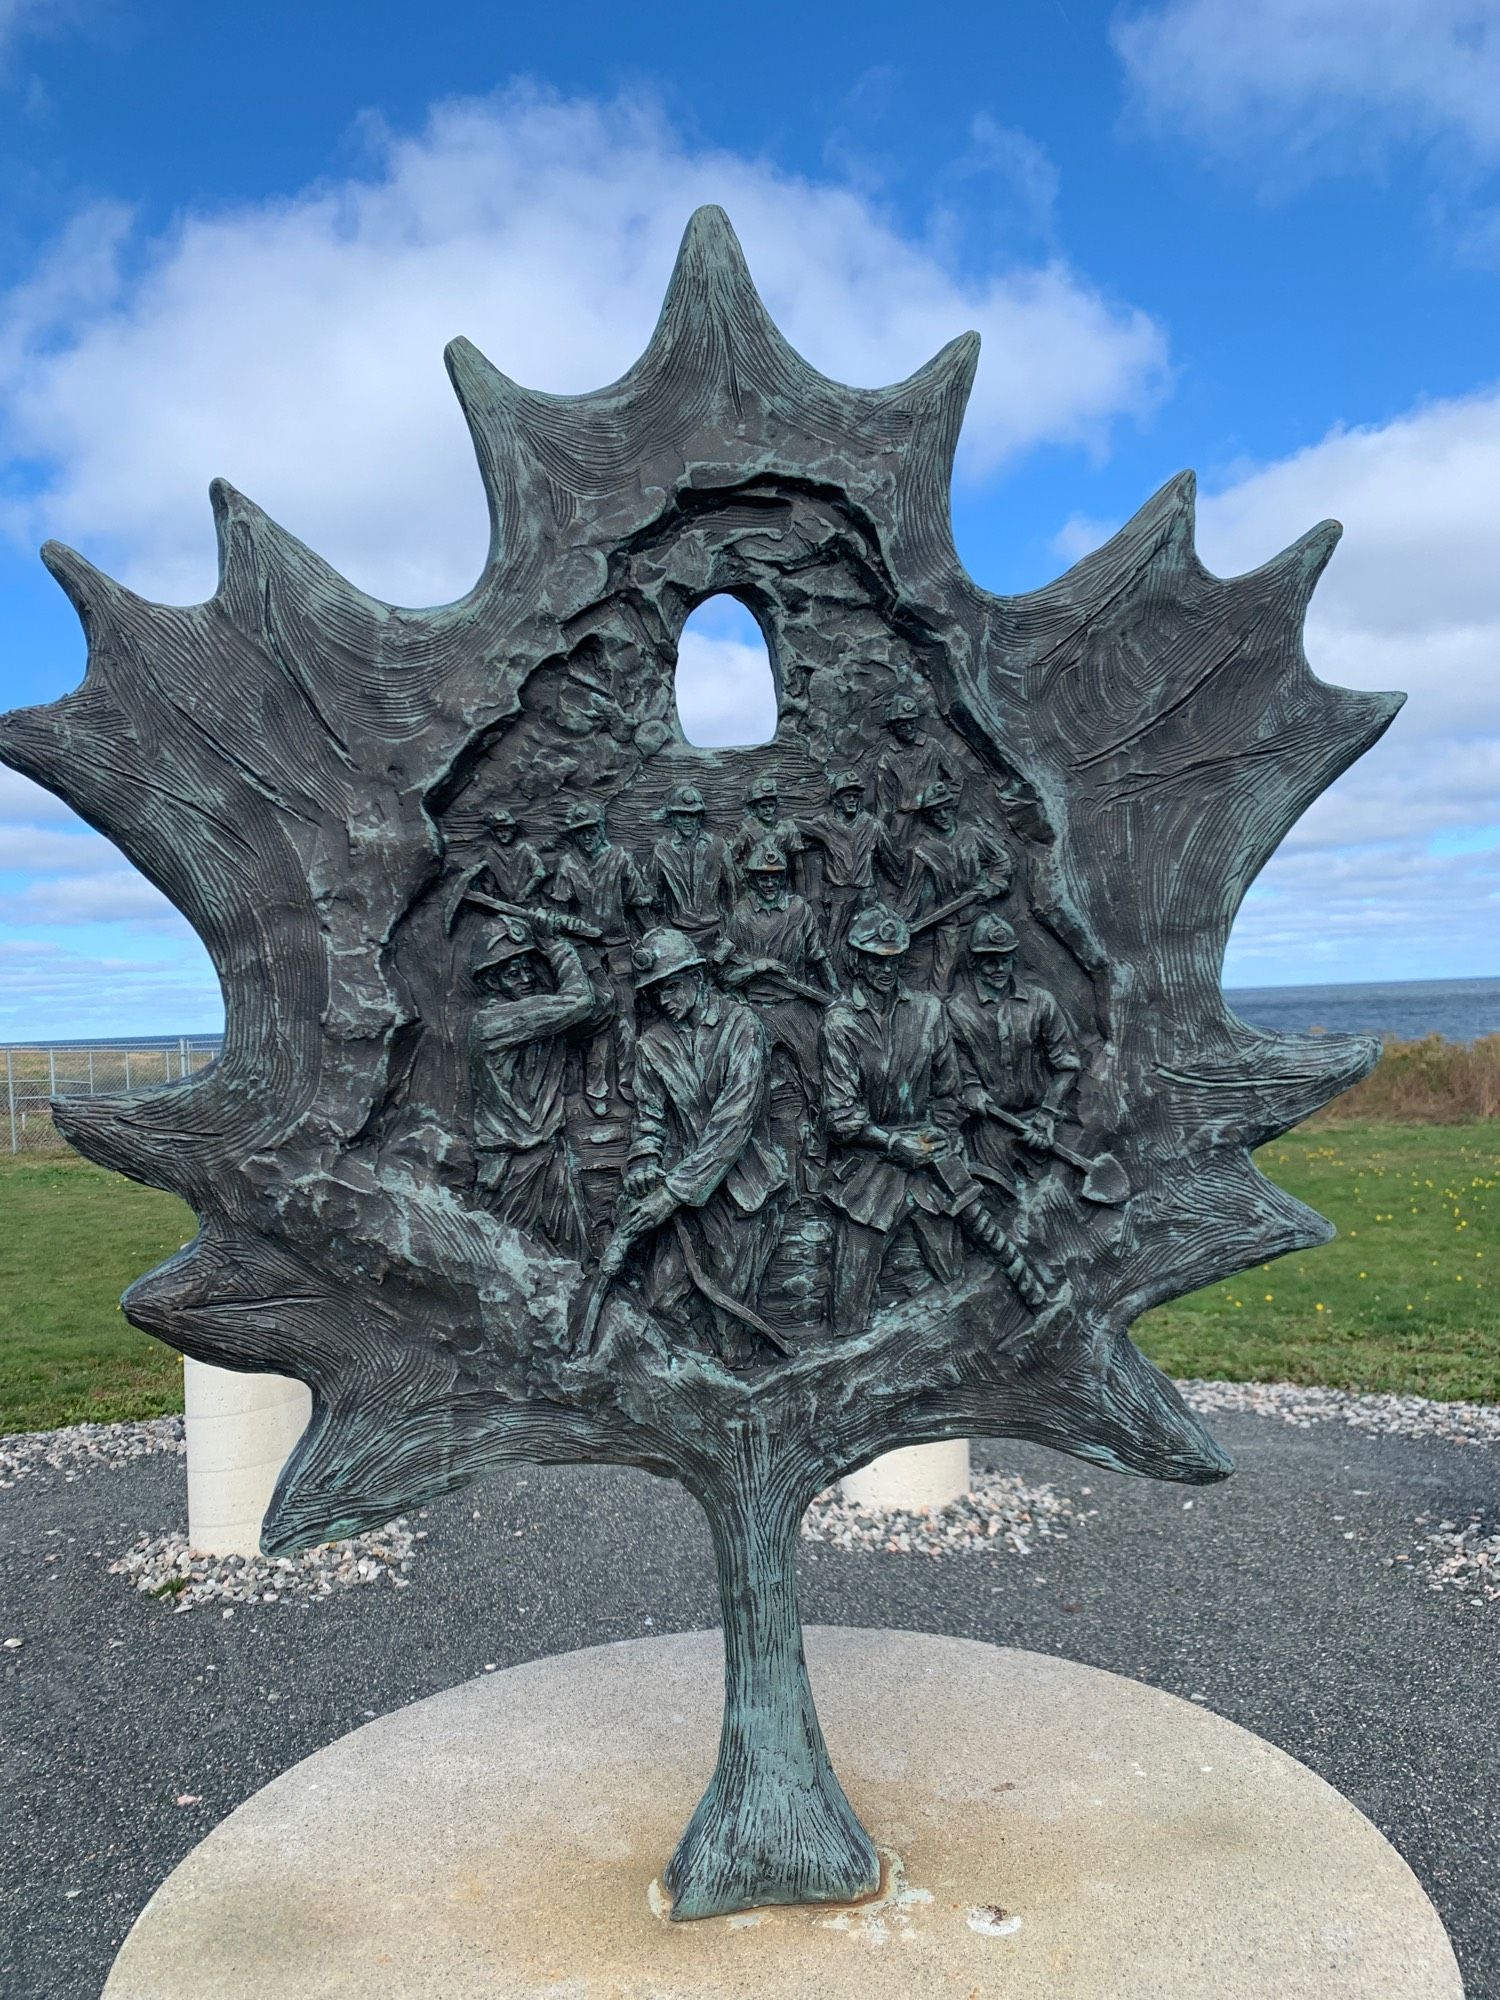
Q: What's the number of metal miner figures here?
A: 12